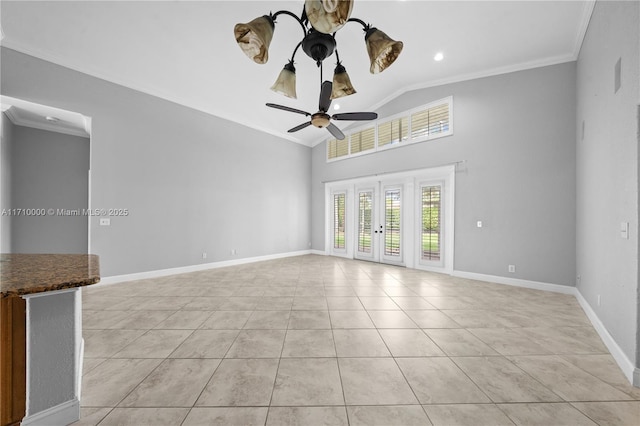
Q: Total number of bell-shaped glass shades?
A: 5